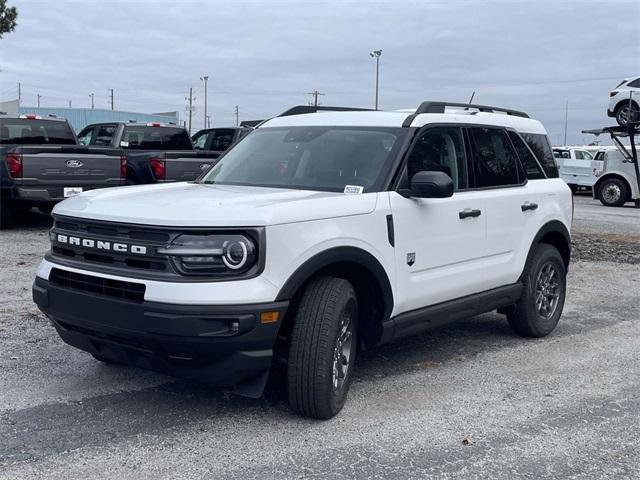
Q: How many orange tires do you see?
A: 0